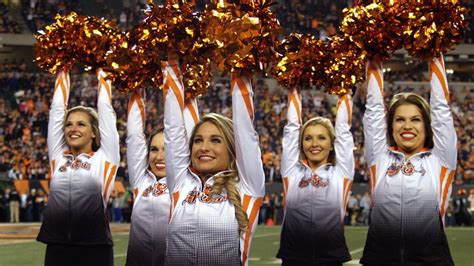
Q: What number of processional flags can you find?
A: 0